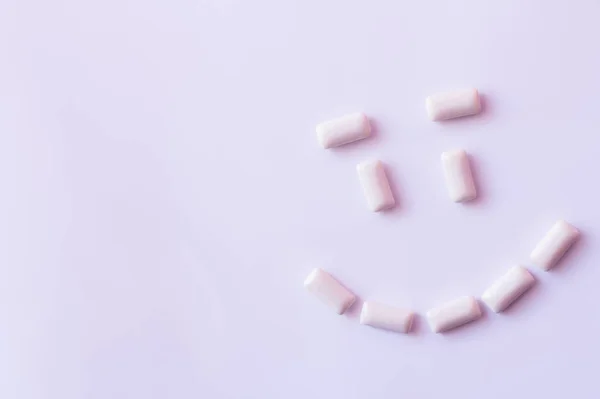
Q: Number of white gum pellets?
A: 9